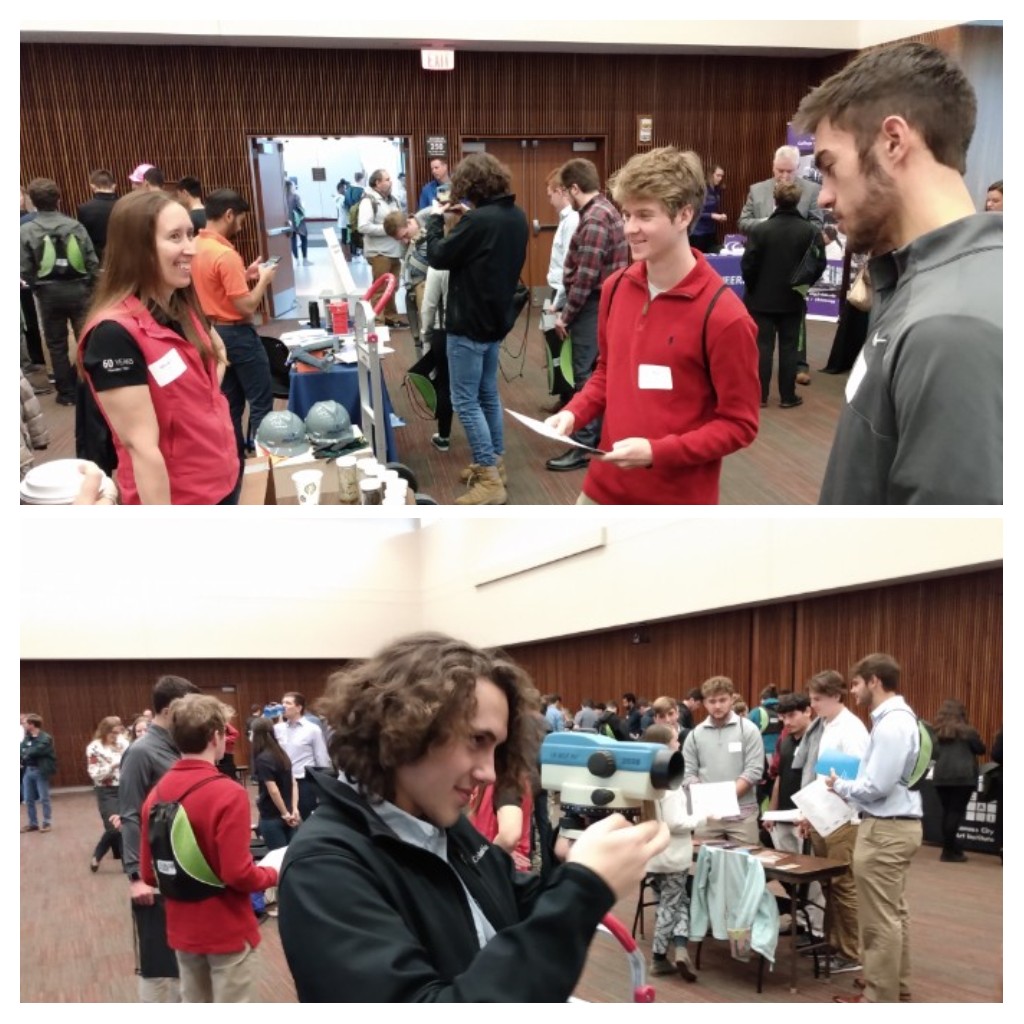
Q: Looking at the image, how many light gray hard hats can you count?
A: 2